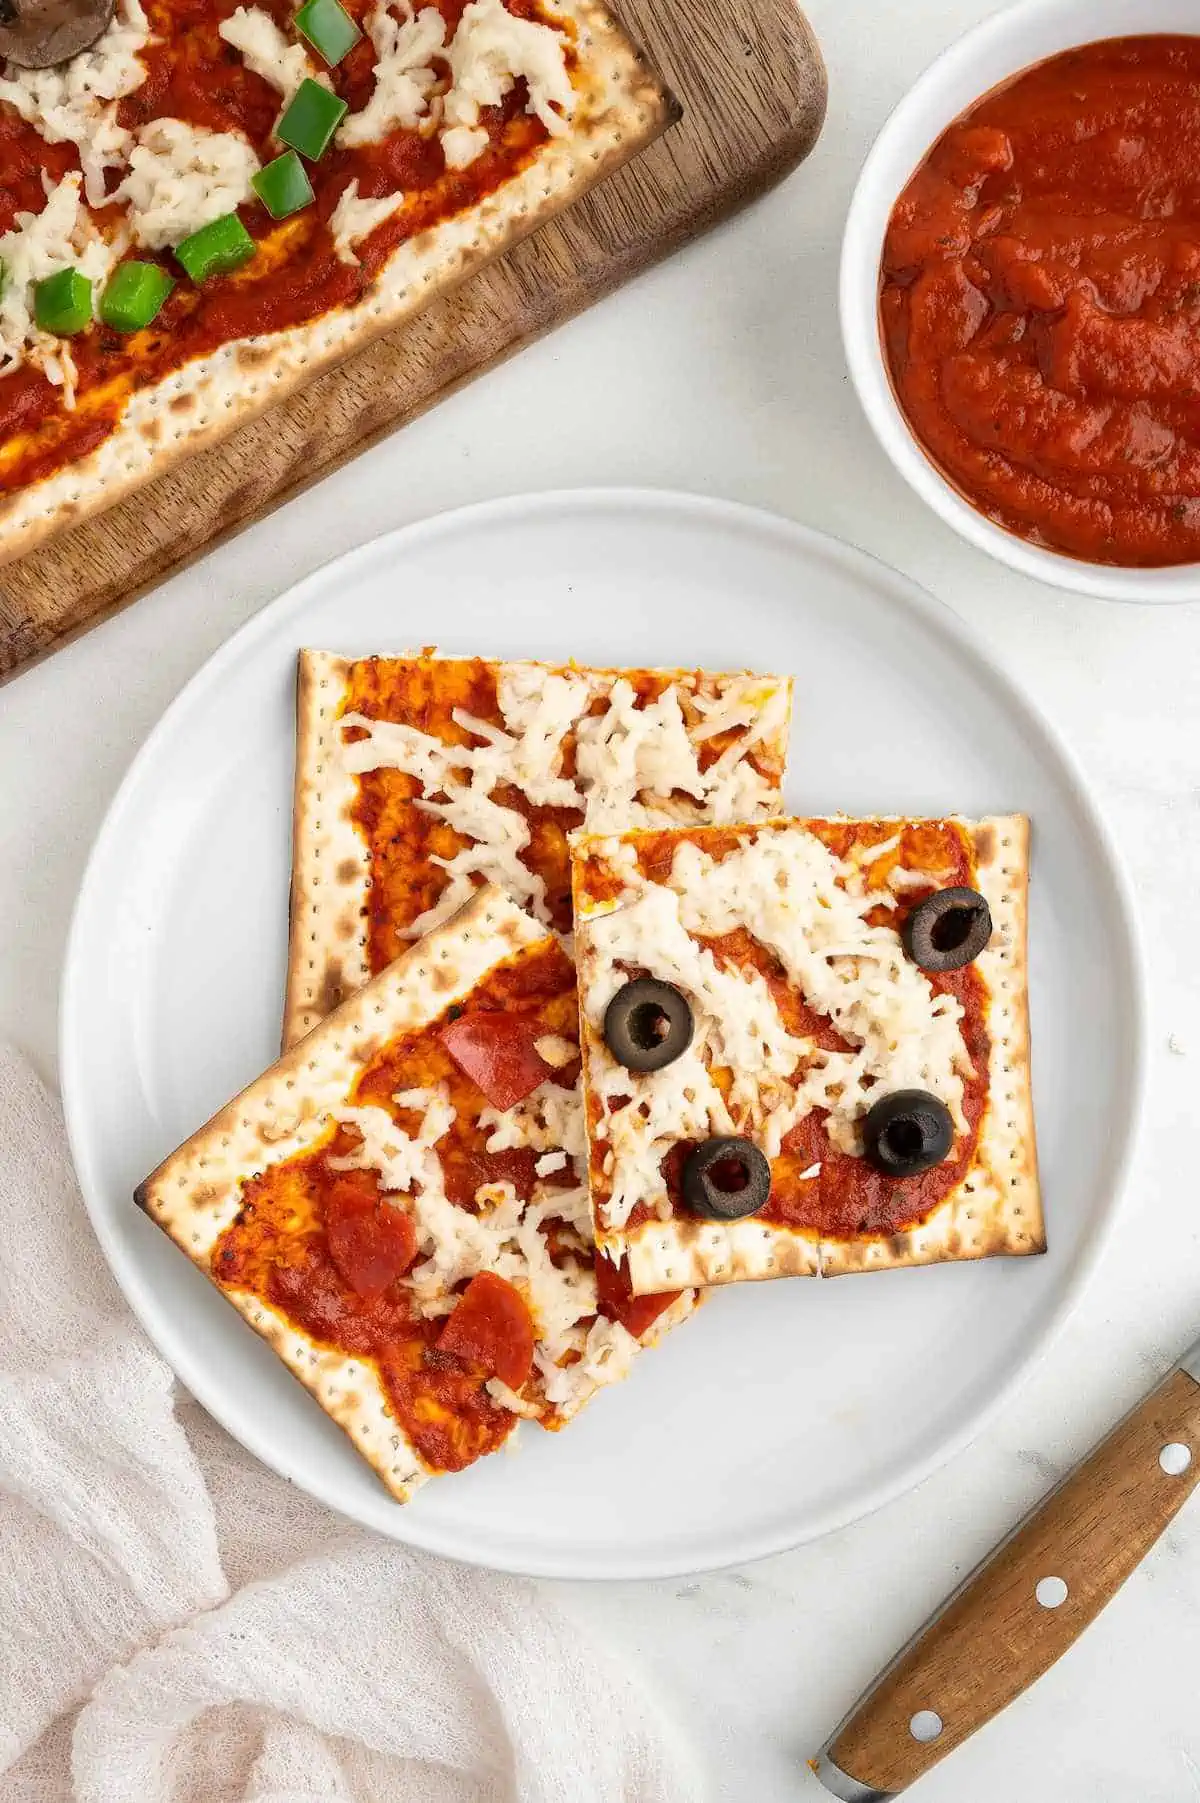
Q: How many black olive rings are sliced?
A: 4